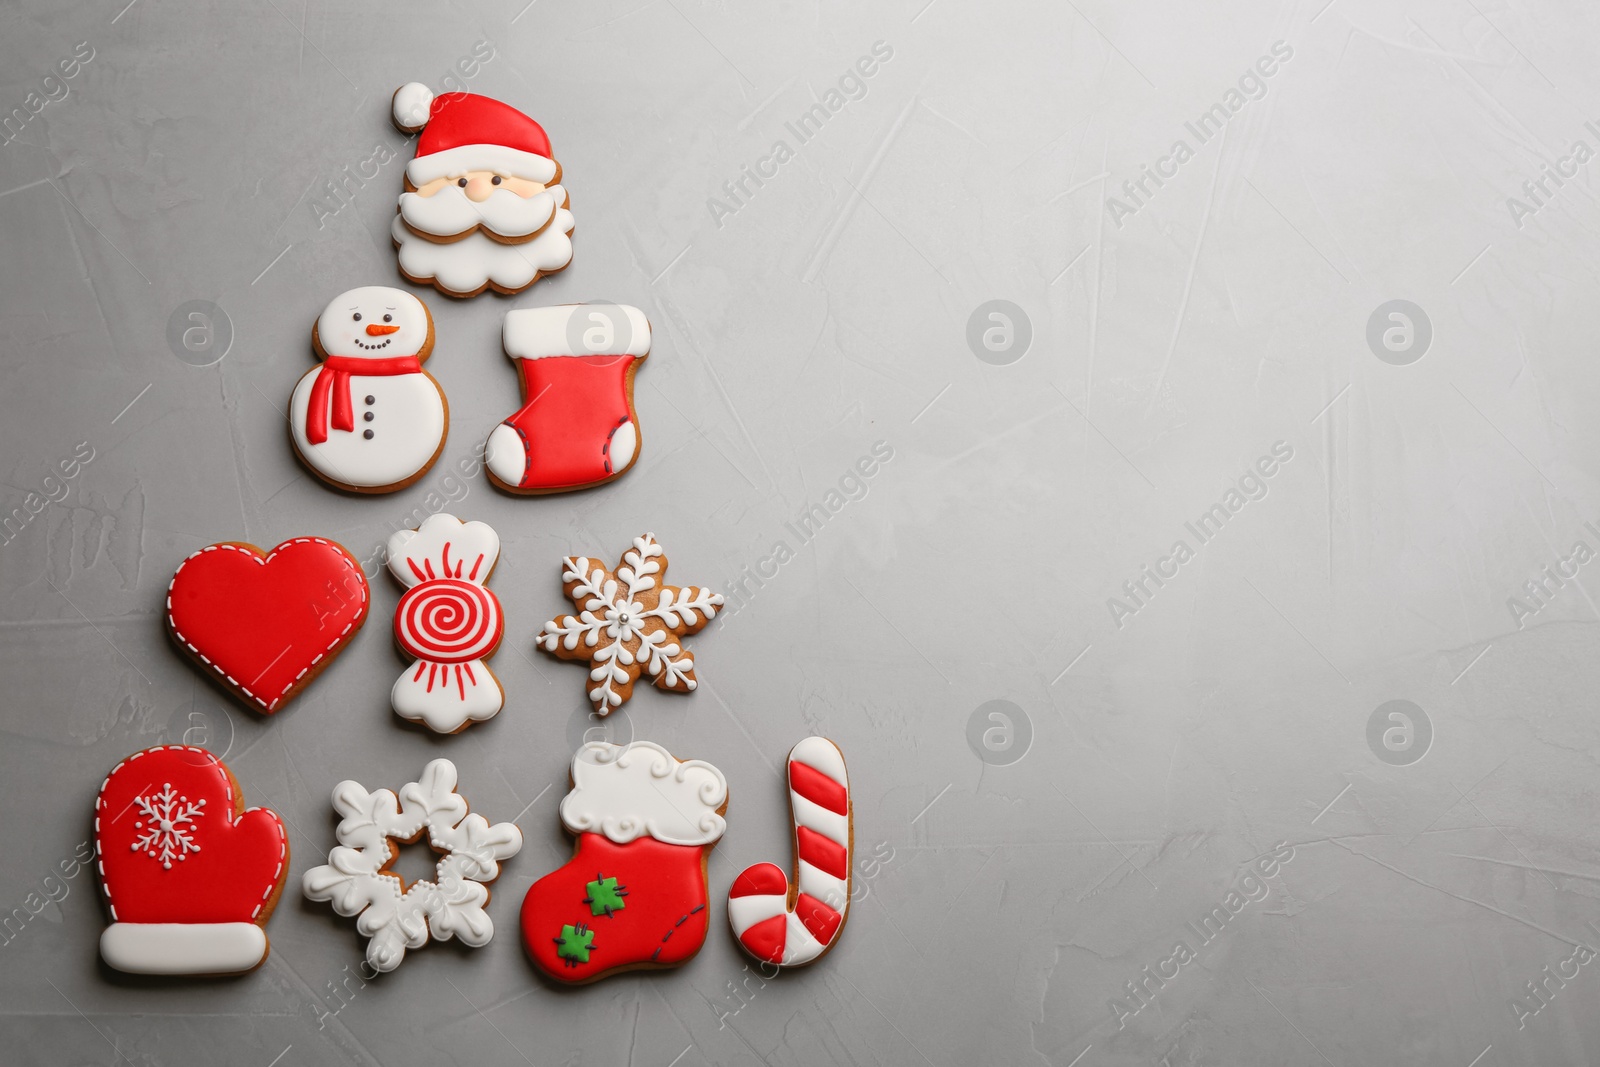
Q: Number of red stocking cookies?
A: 2